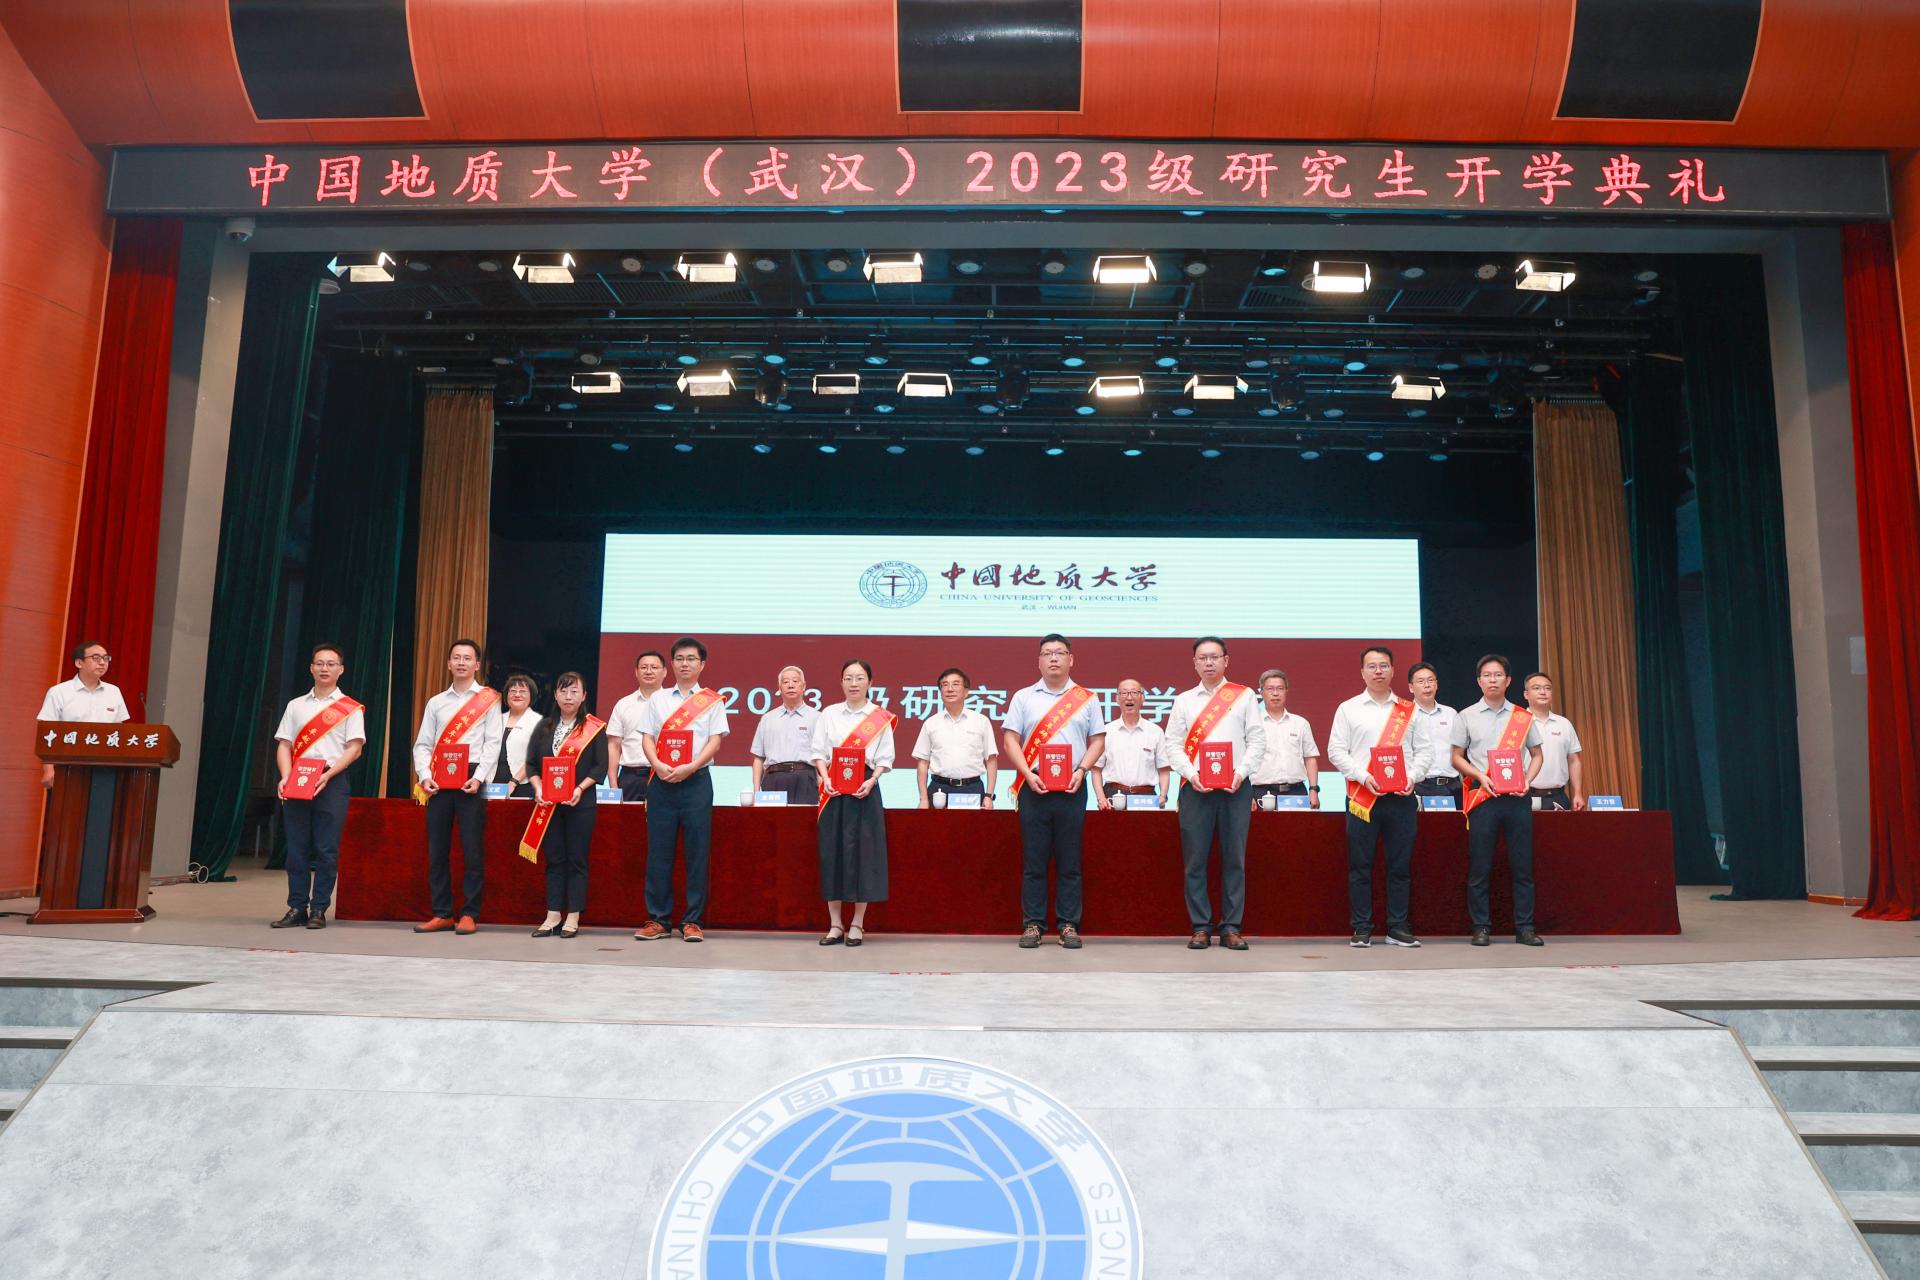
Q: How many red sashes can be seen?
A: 9